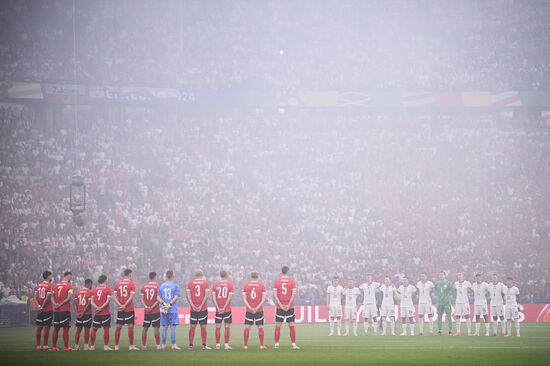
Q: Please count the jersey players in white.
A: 10